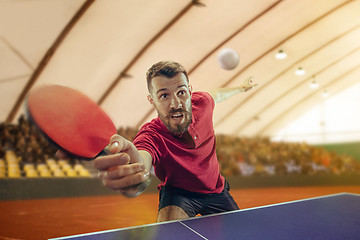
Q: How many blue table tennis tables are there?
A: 1